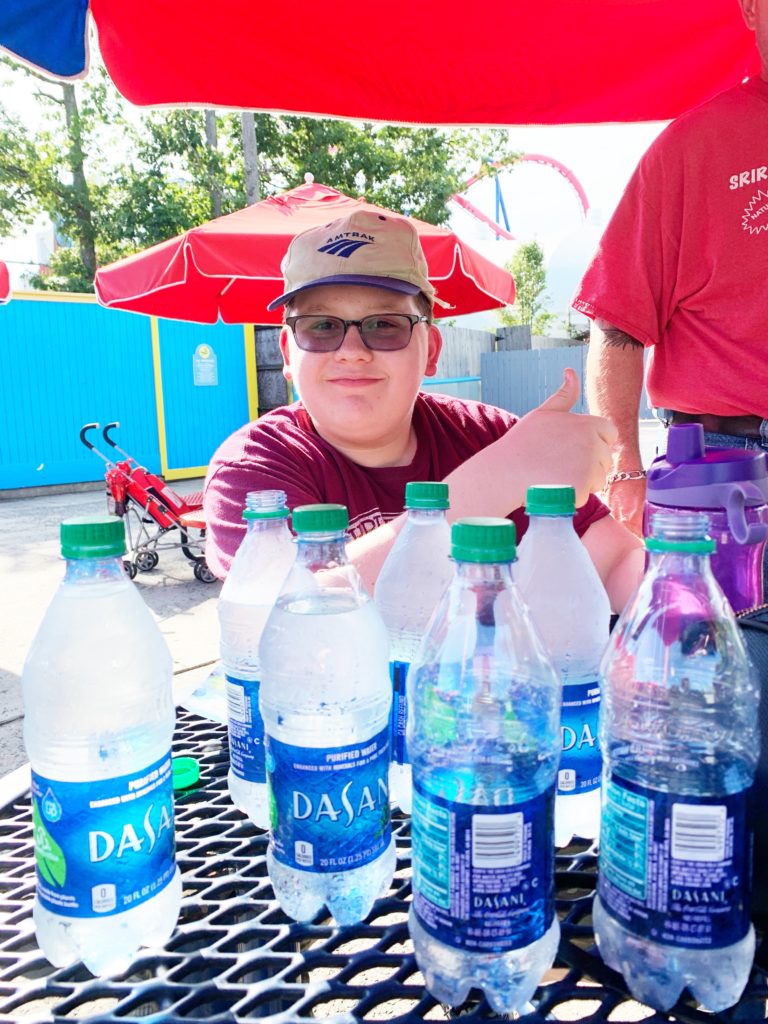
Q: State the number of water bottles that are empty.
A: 2